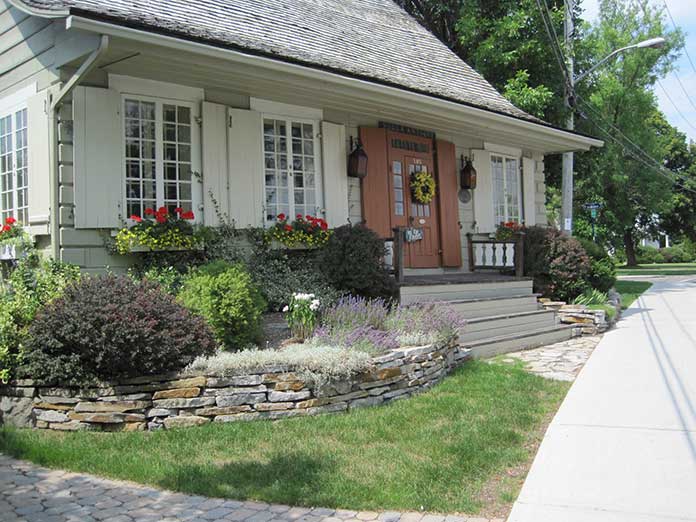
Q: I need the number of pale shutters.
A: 7